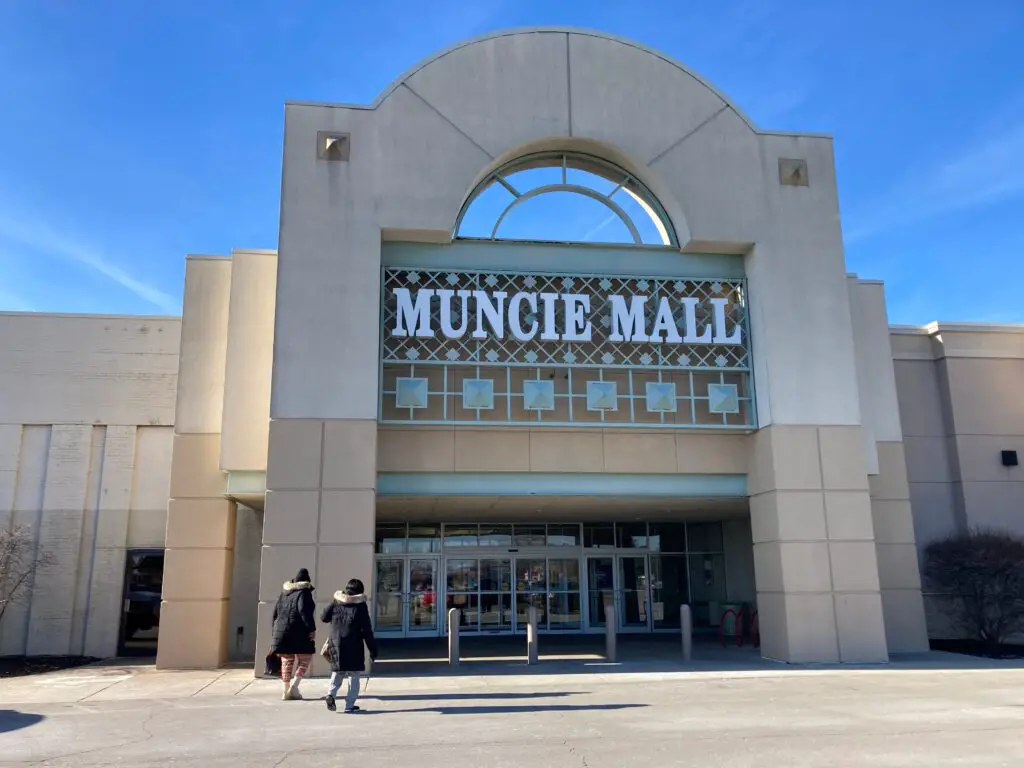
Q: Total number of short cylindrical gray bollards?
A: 4